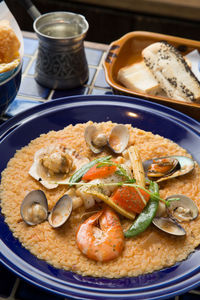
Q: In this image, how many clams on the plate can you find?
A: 3